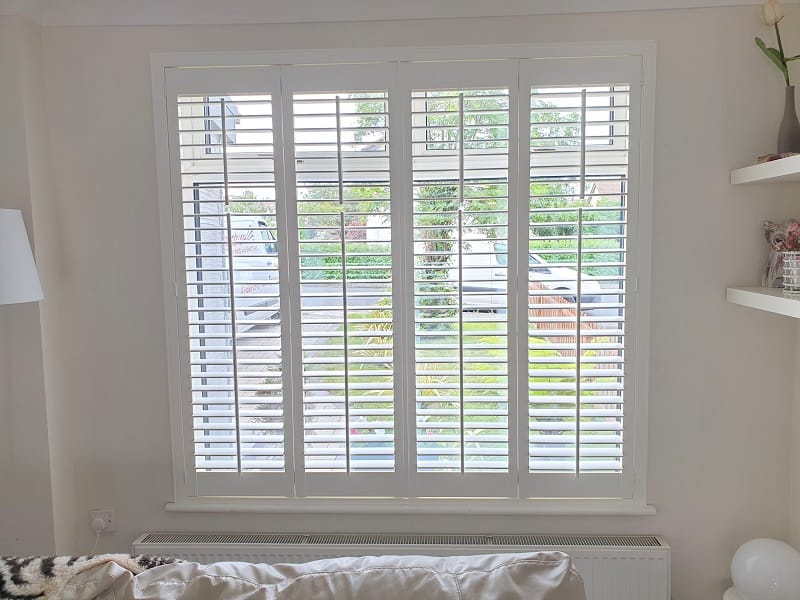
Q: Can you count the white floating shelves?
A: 2